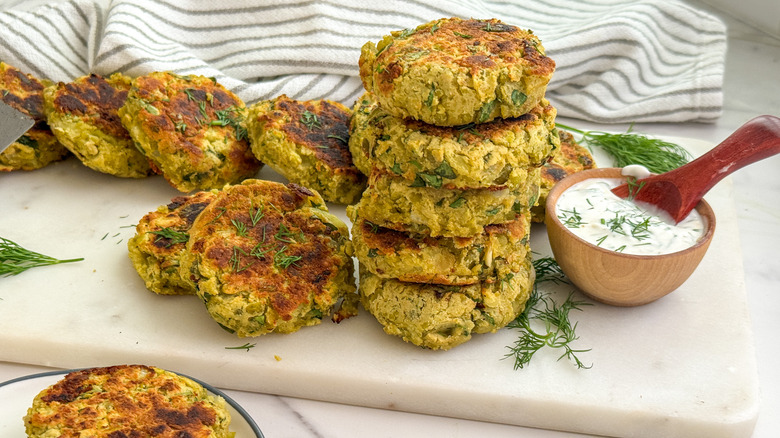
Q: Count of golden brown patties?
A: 13